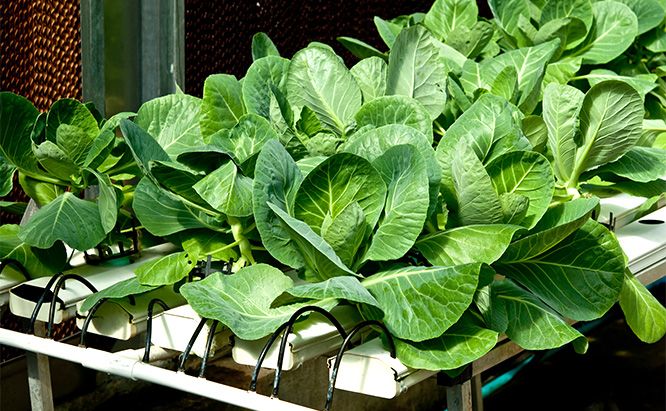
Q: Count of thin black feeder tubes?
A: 10